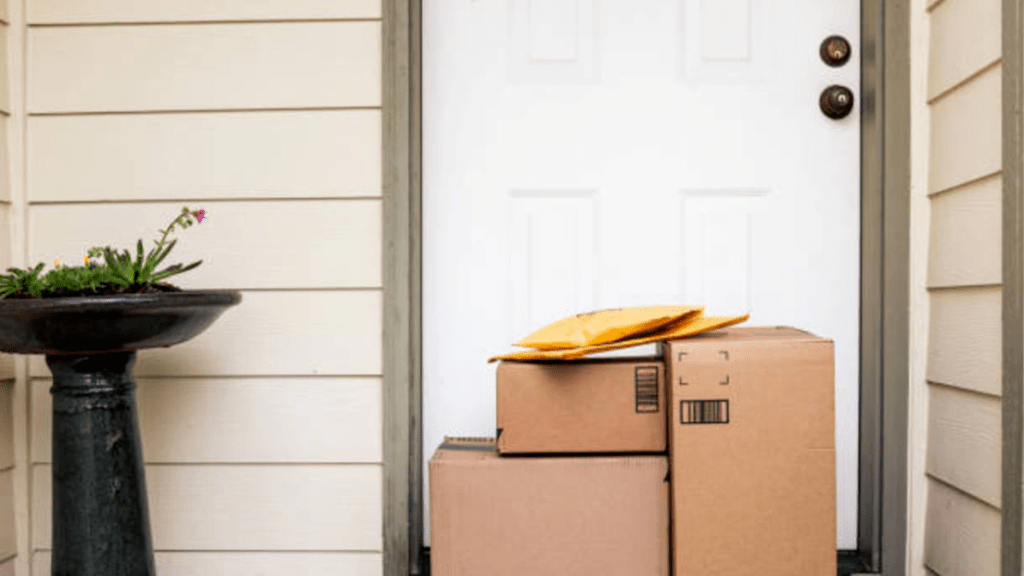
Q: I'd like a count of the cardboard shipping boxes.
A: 3